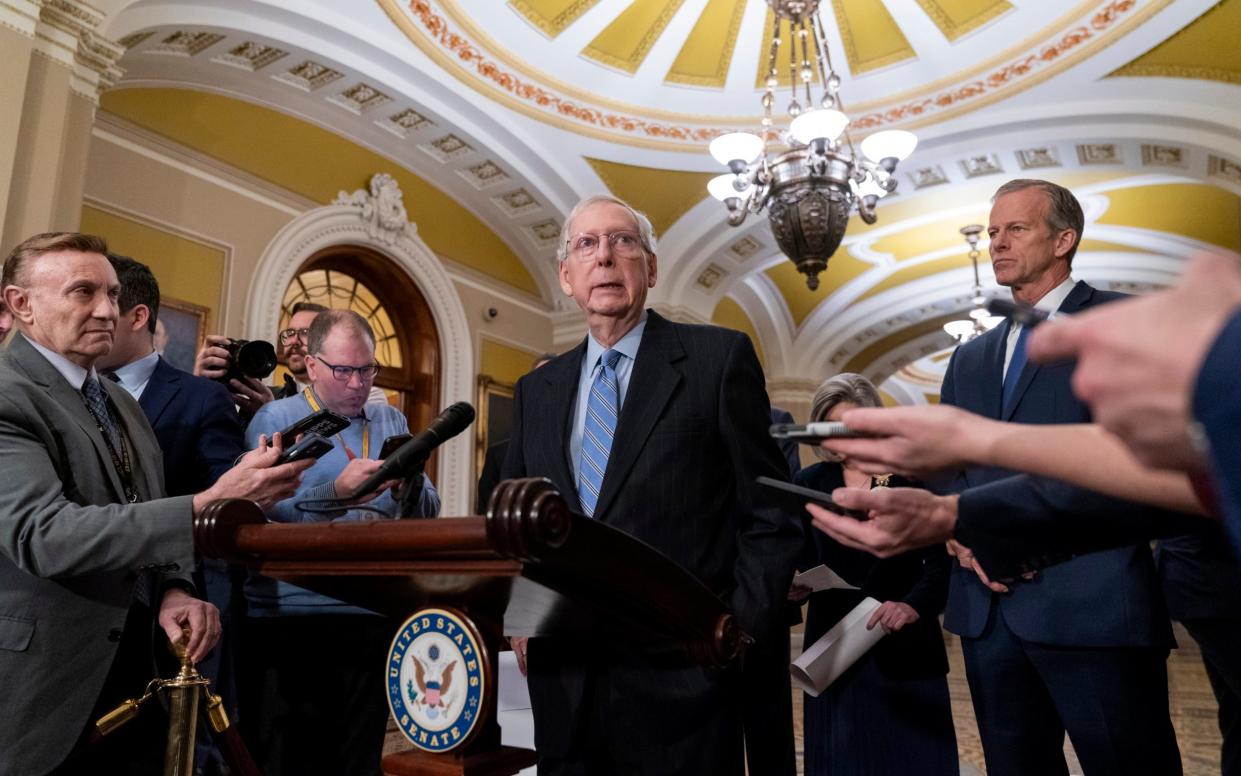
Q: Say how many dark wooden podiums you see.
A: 1